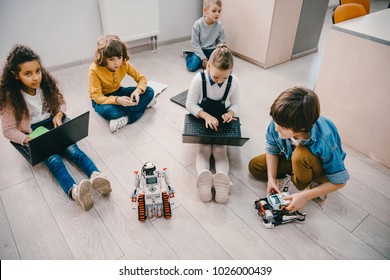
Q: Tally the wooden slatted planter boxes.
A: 0